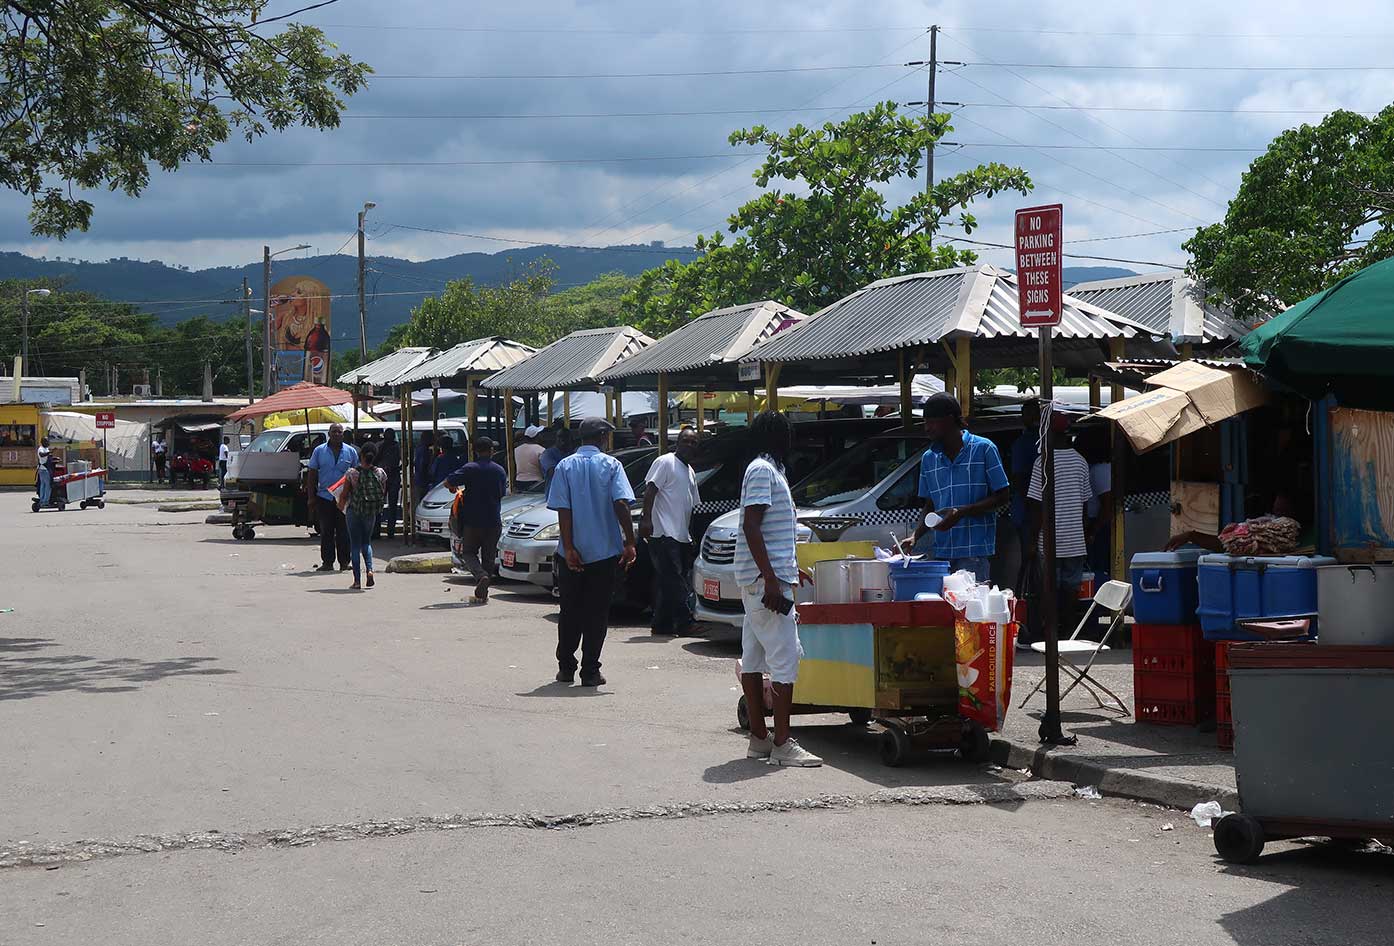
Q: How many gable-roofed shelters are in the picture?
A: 6